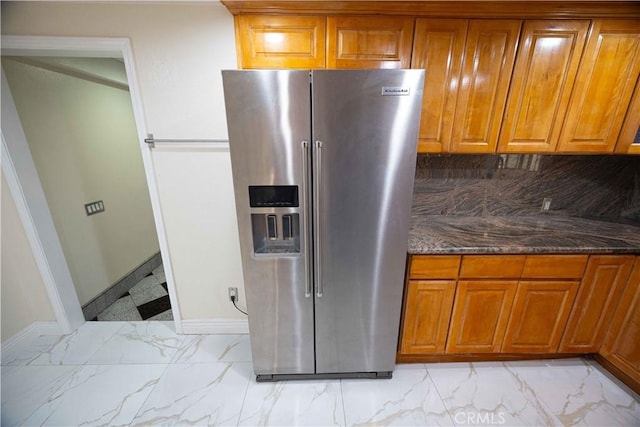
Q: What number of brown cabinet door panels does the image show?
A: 12